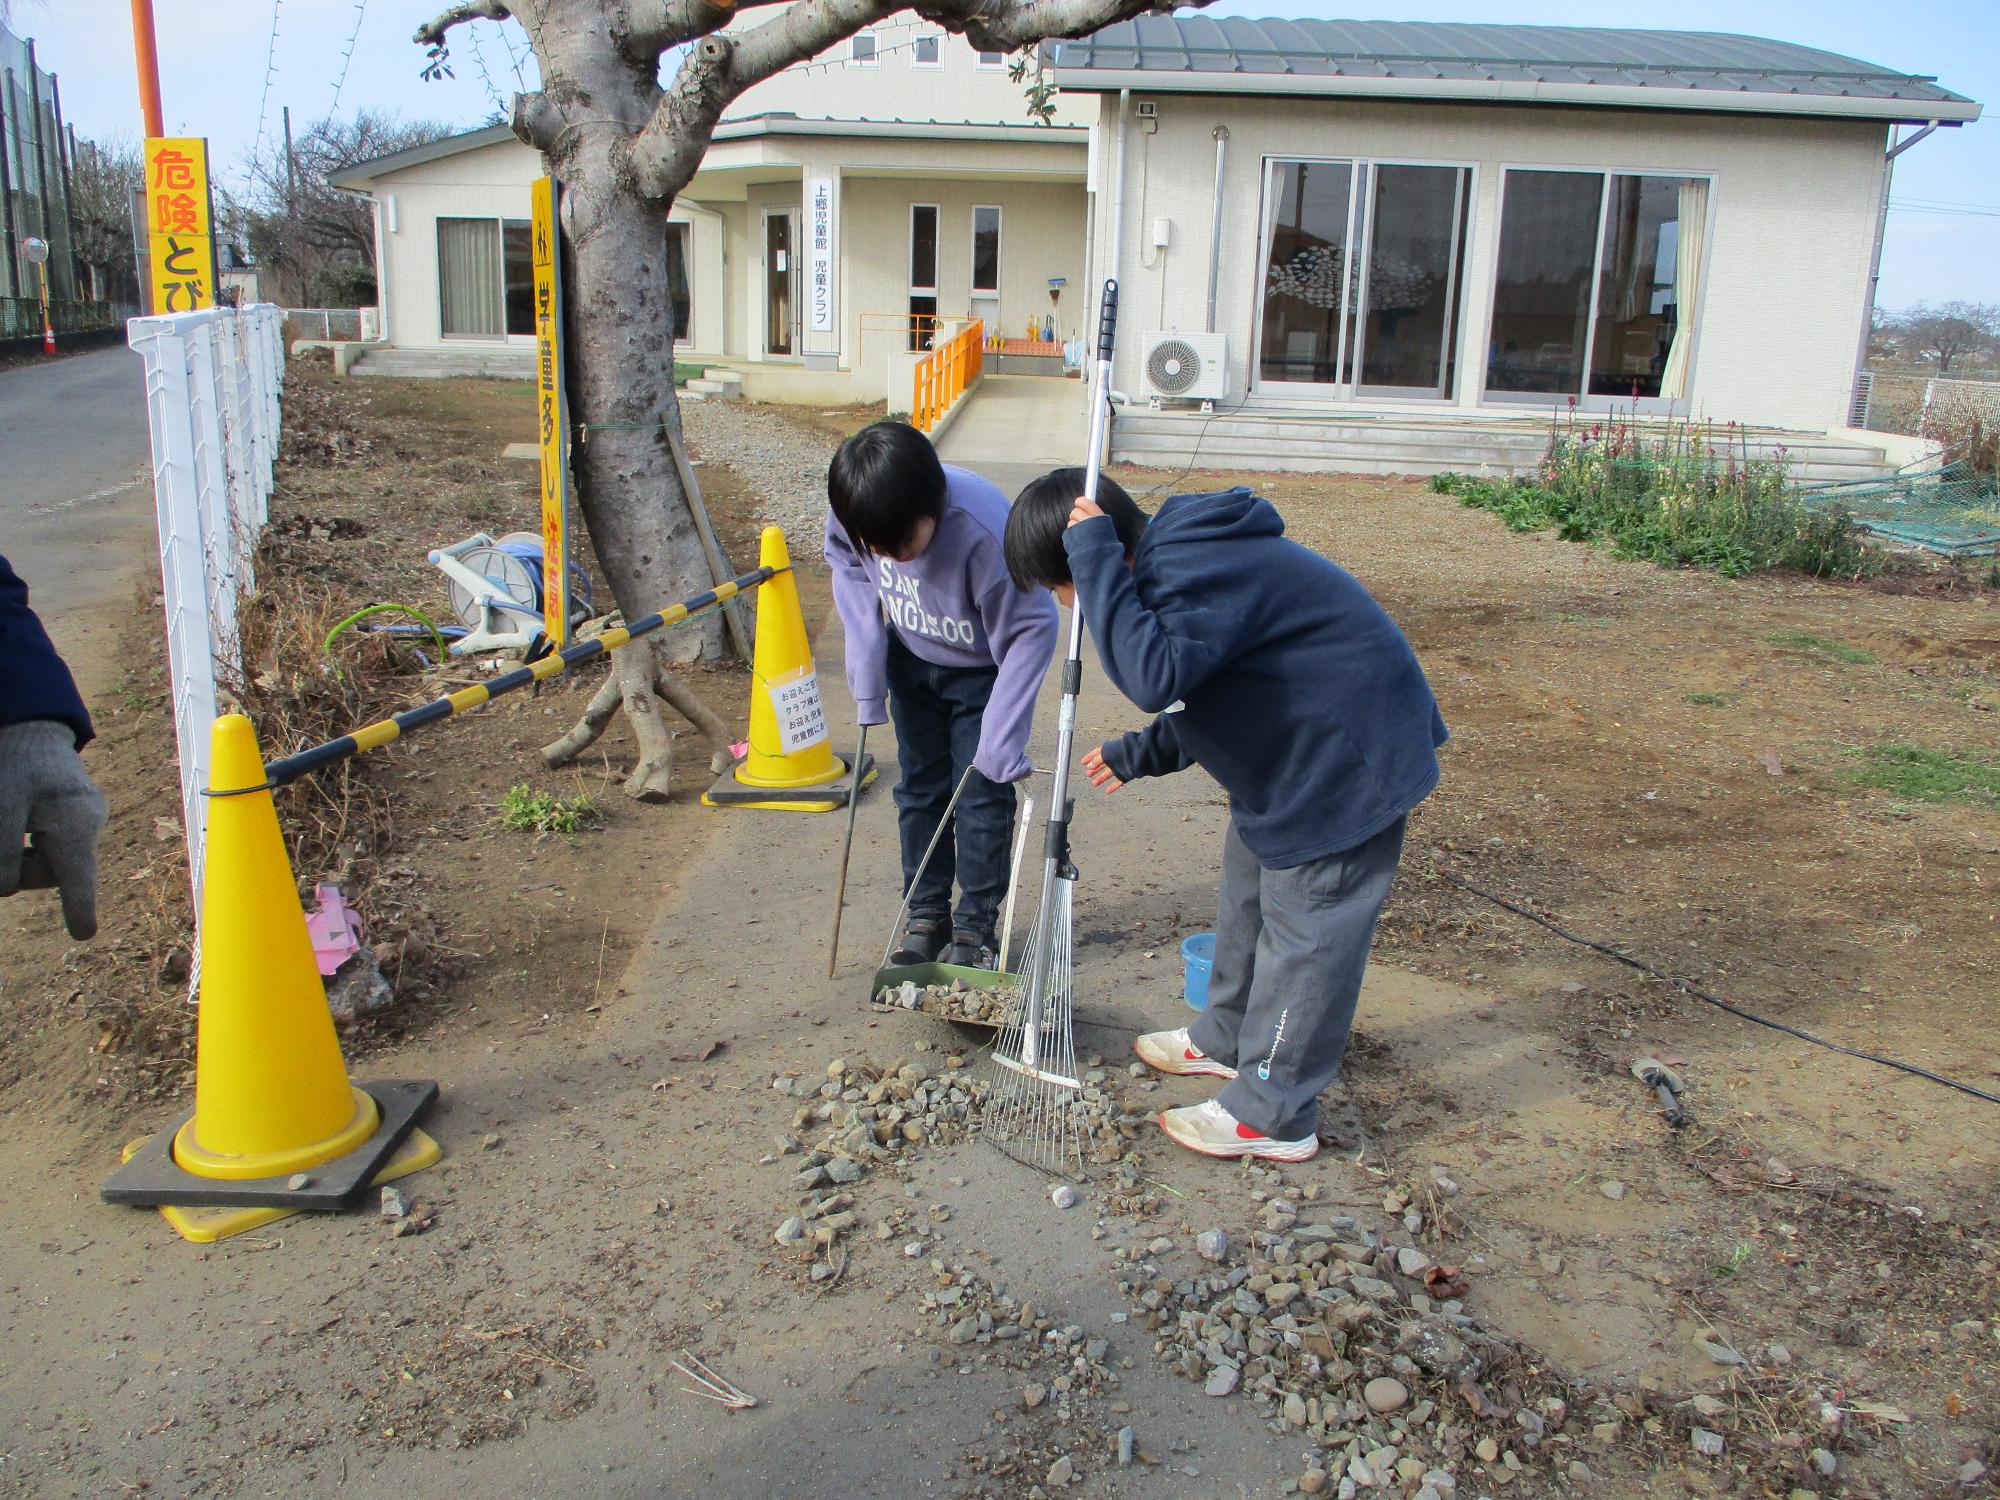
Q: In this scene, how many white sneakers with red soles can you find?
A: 2